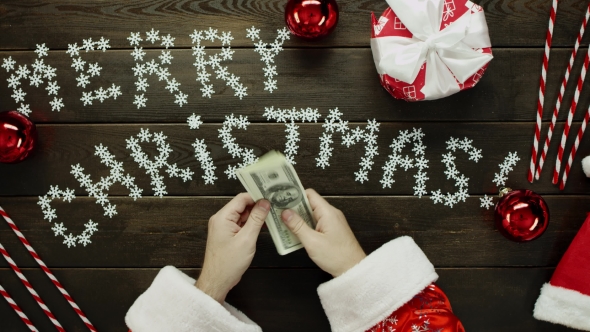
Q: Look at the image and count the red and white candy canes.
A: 7